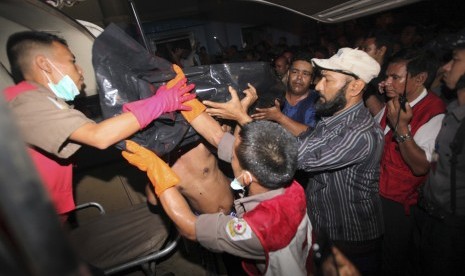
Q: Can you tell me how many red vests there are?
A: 3